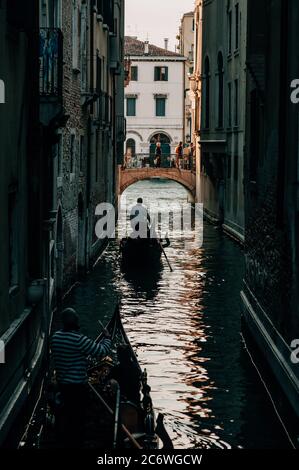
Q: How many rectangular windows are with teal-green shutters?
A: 4